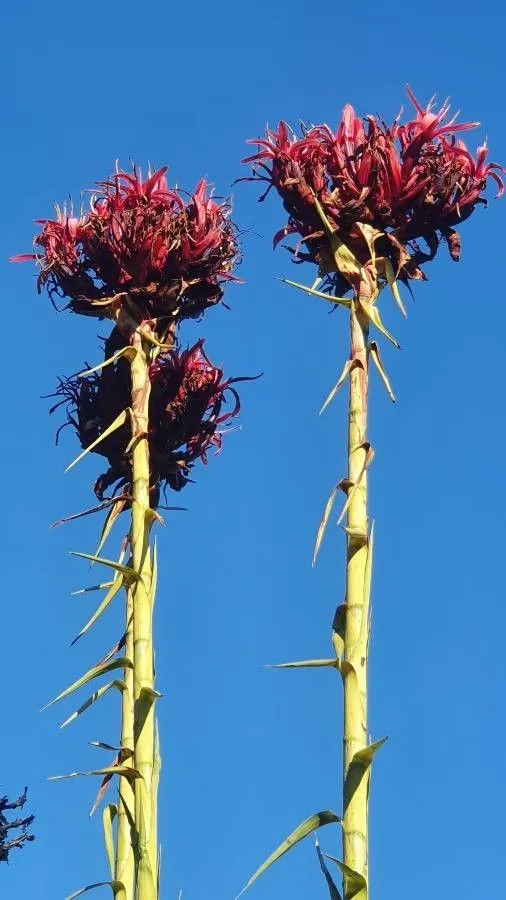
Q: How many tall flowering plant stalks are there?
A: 3